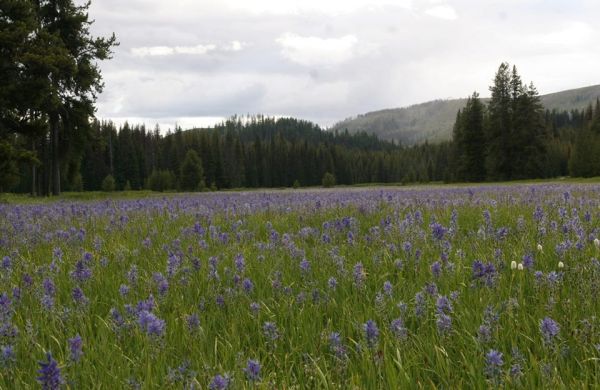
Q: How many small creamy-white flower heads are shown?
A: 5